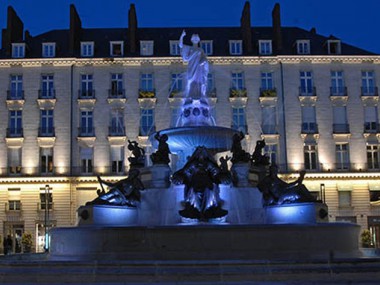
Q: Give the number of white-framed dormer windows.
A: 11